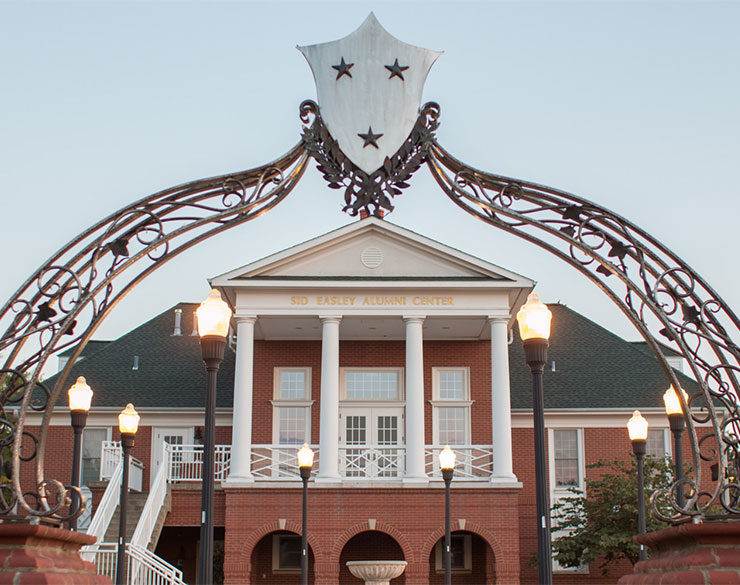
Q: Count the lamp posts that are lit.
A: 8